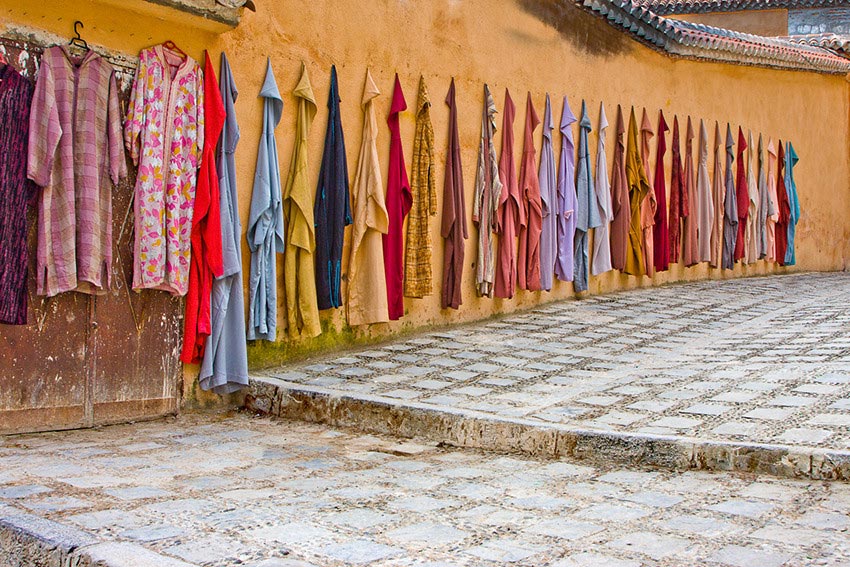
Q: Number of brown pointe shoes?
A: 0